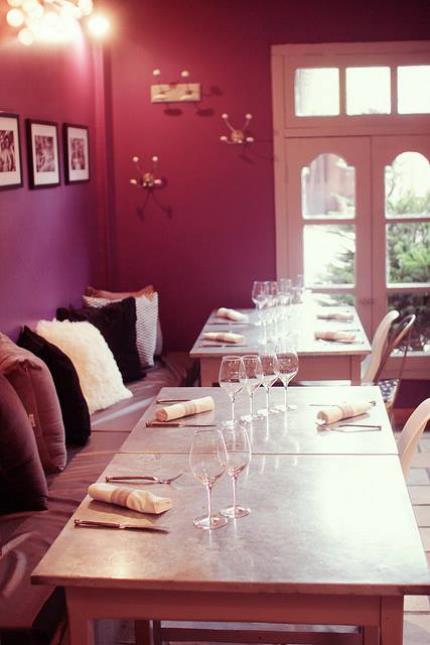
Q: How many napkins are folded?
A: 7